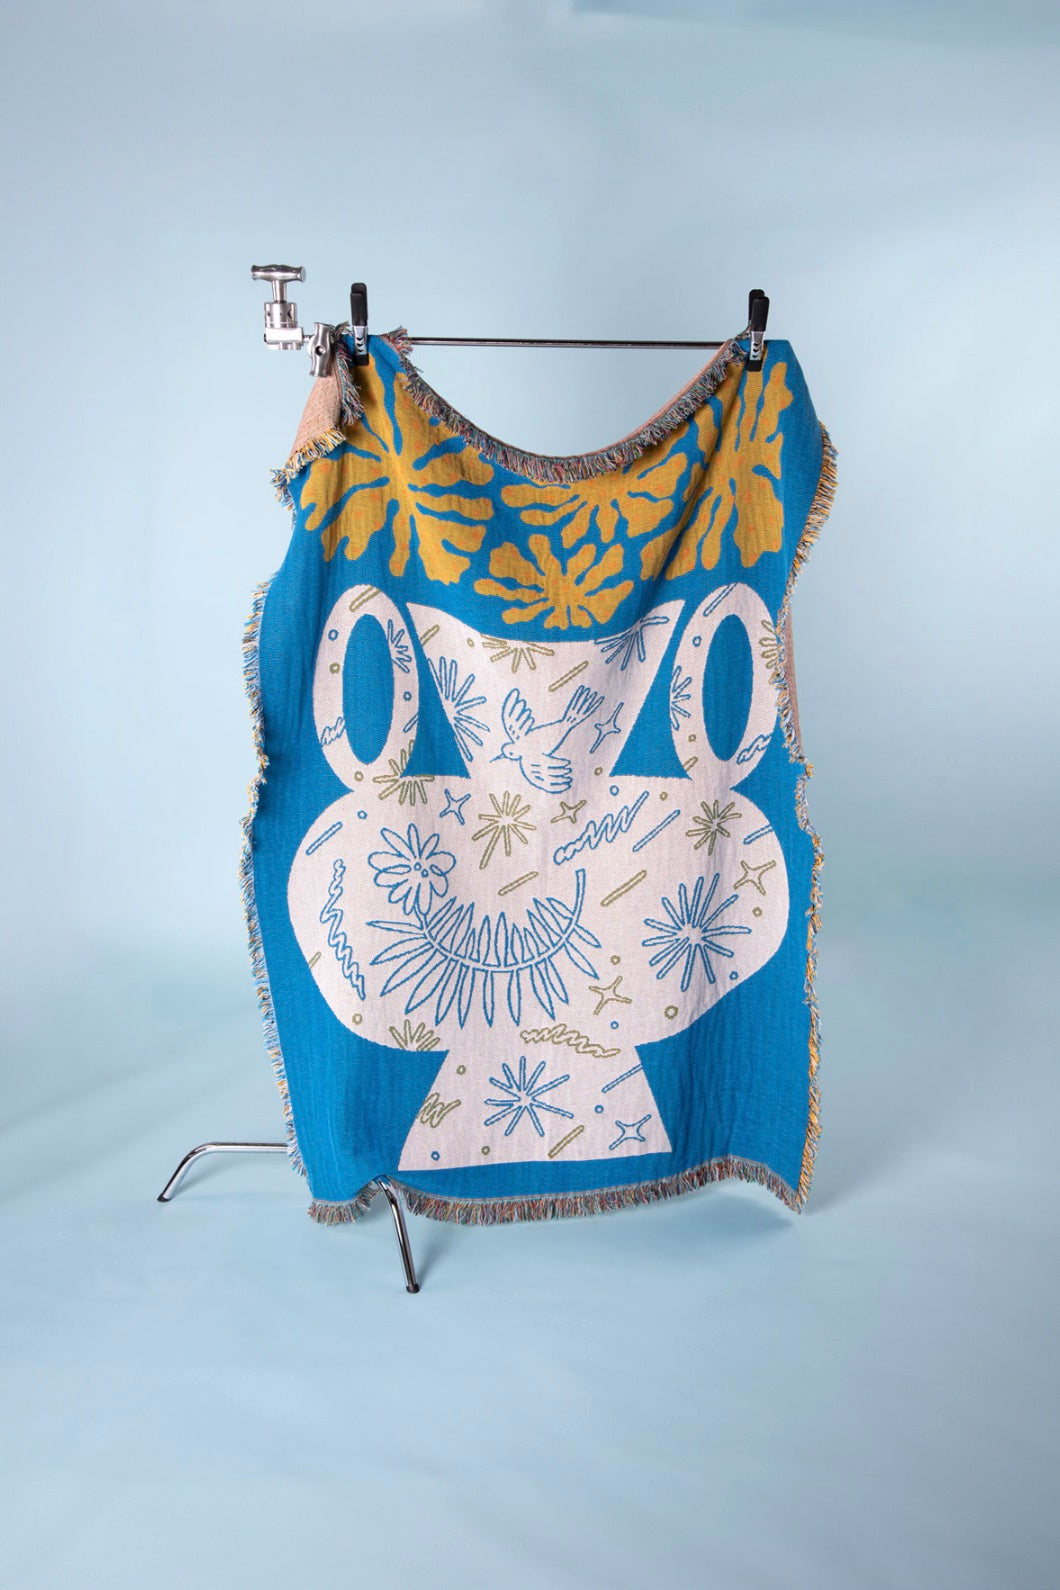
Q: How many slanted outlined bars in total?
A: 14